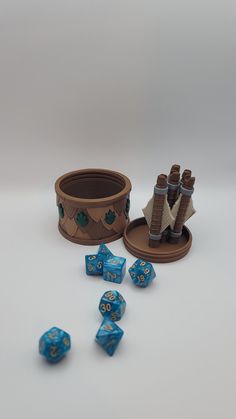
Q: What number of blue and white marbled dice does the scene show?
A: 7